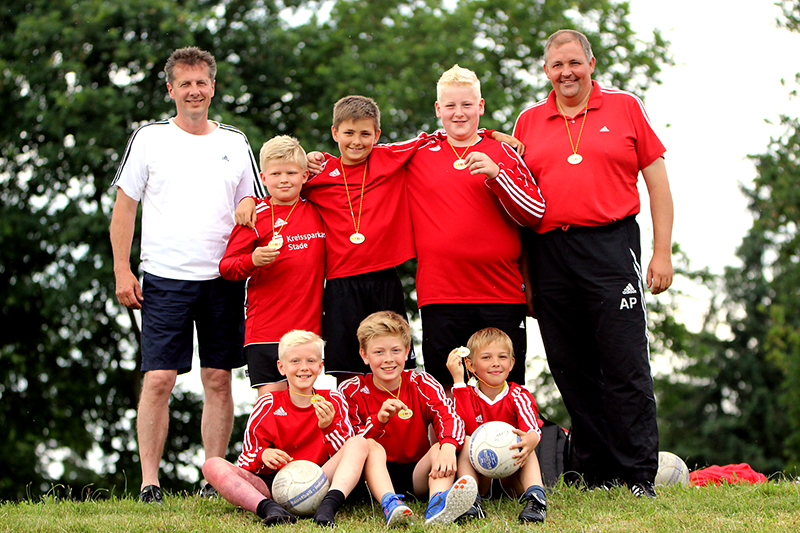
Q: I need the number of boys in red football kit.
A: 6